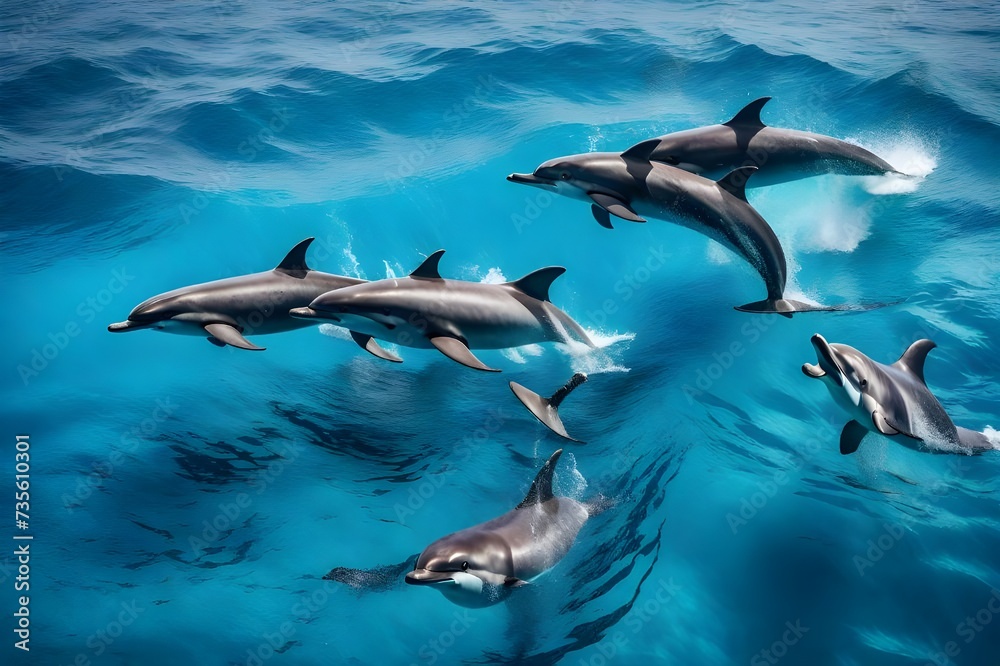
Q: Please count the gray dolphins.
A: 6